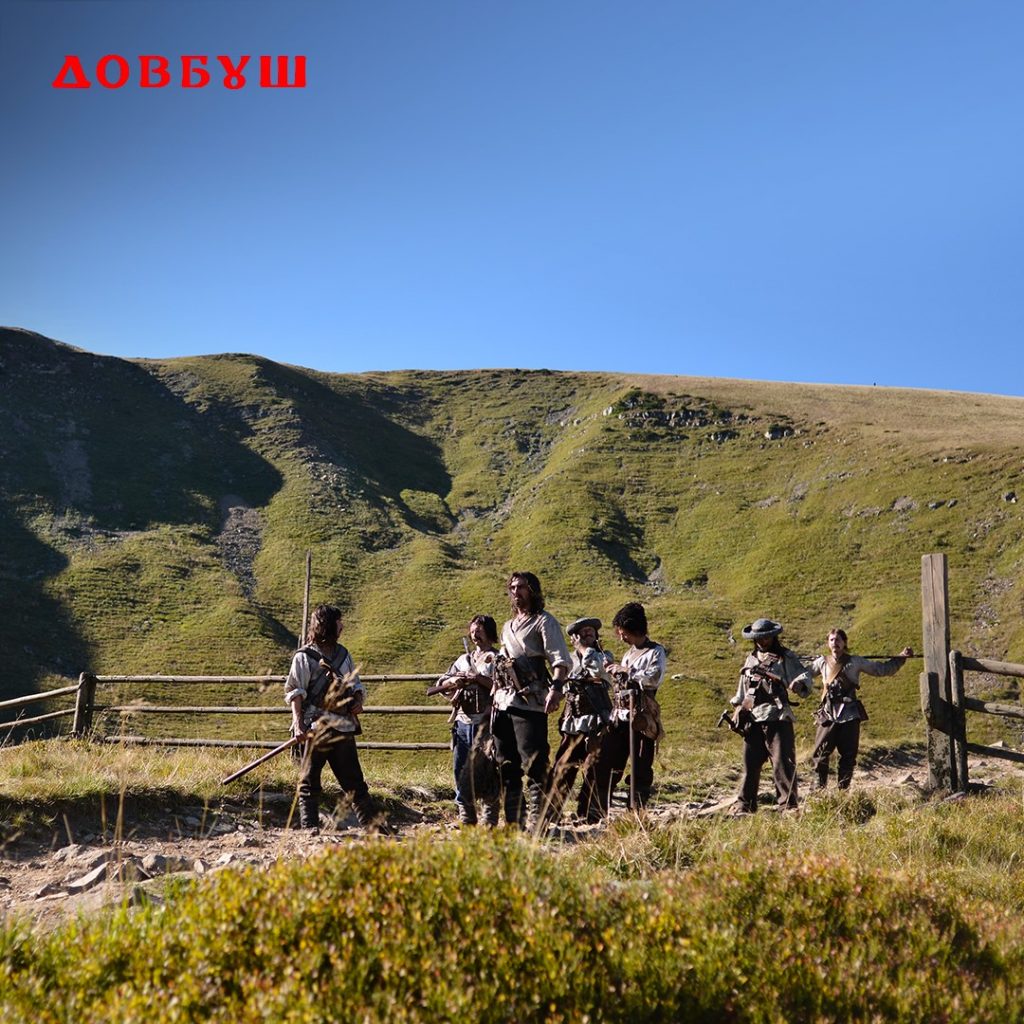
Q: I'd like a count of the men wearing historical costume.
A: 7